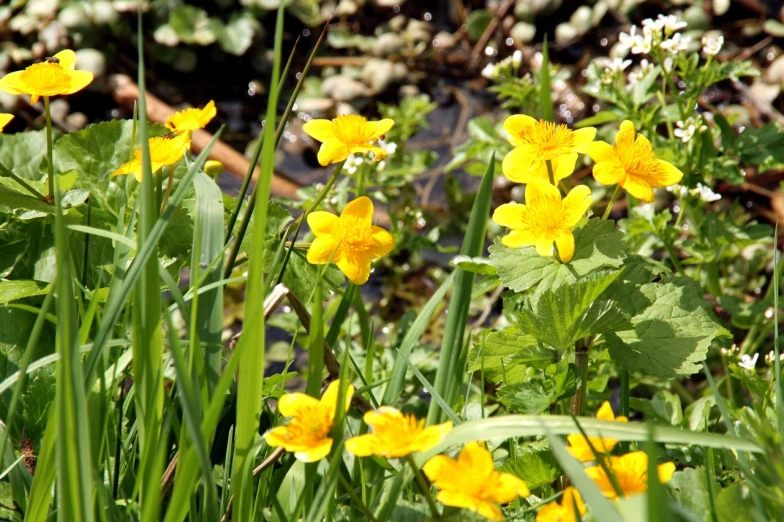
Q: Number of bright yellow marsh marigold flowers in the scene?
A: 15